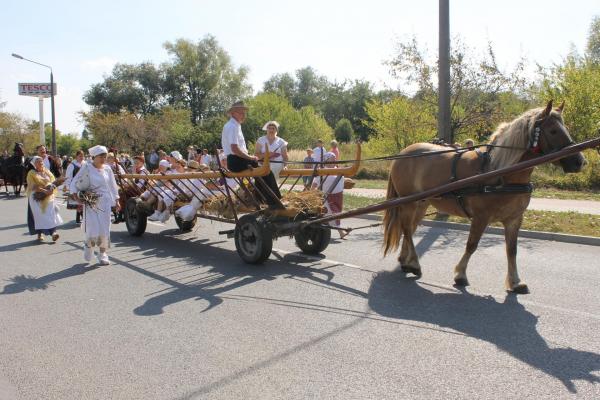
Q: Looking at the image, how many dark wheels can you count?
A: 4